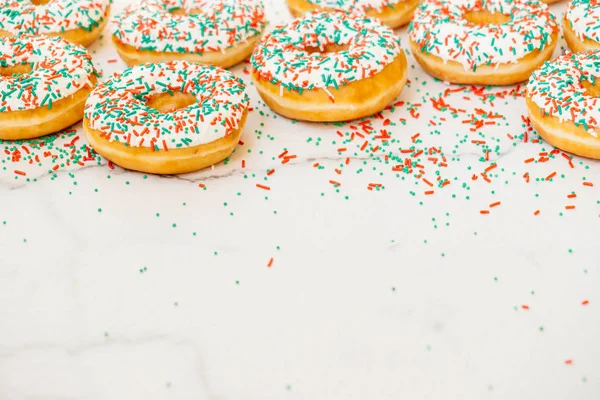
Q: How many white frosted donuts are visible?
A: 9